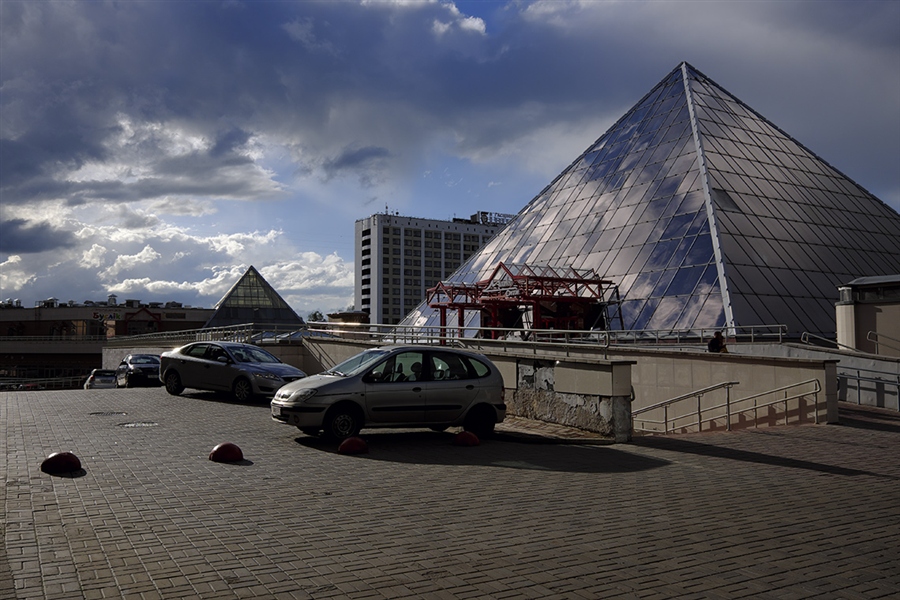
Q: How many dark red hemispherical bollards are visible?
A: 4